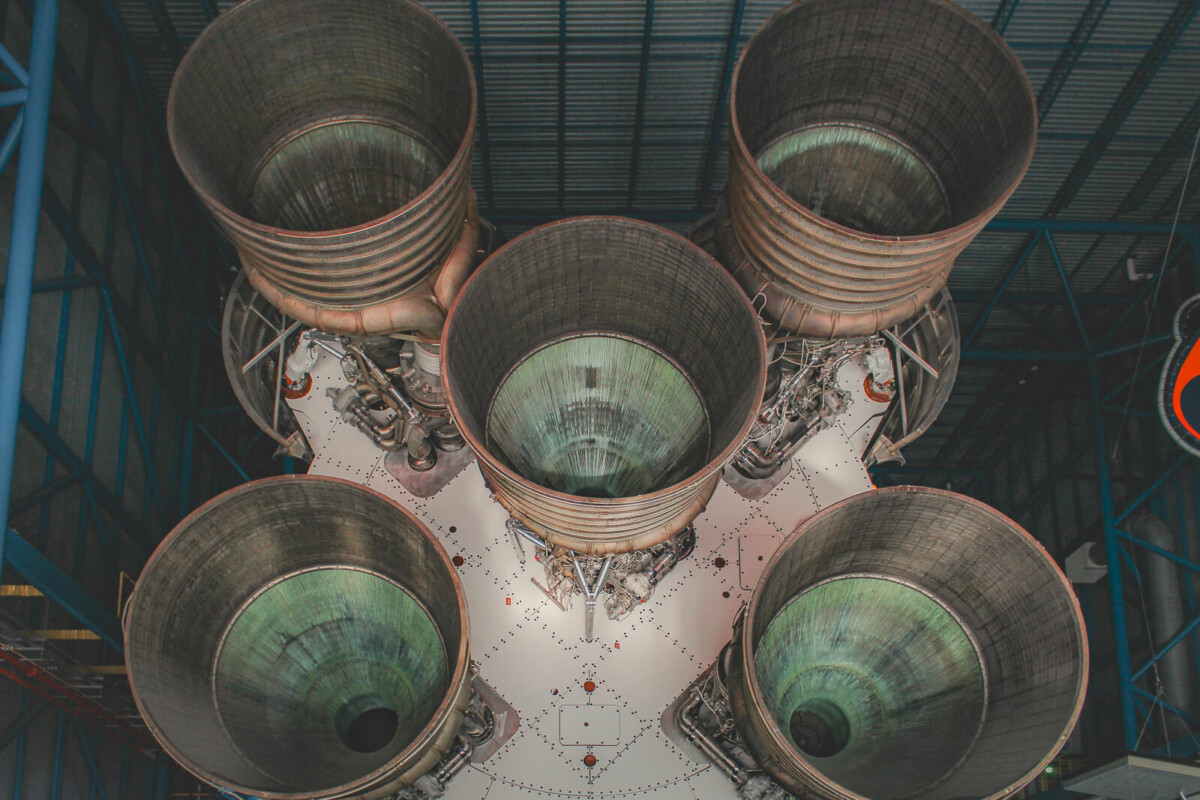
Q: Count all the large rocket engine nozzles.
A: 5